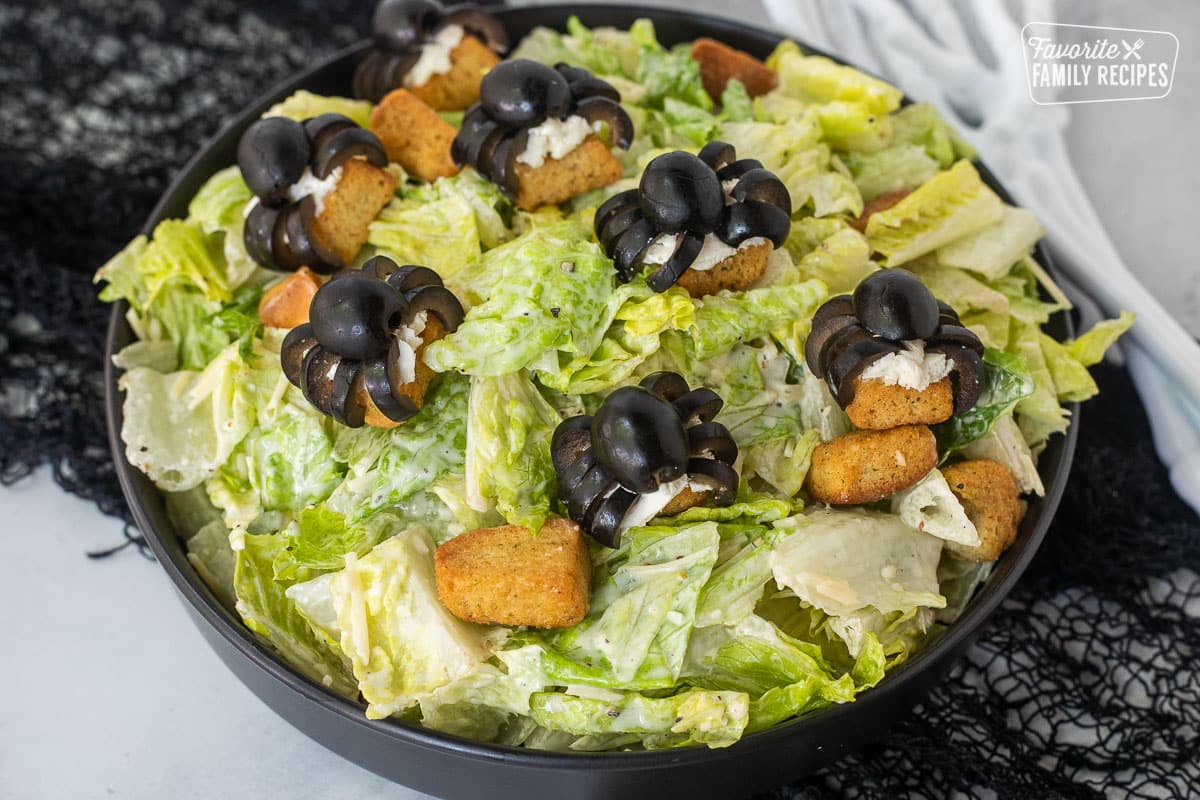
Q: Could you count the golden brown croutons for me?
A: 14